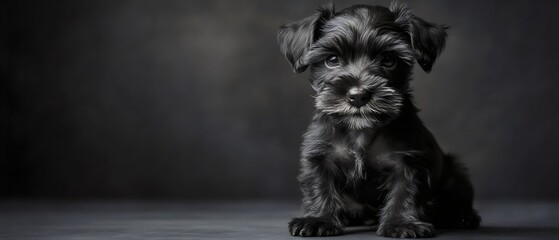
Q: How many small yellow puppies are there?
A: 0